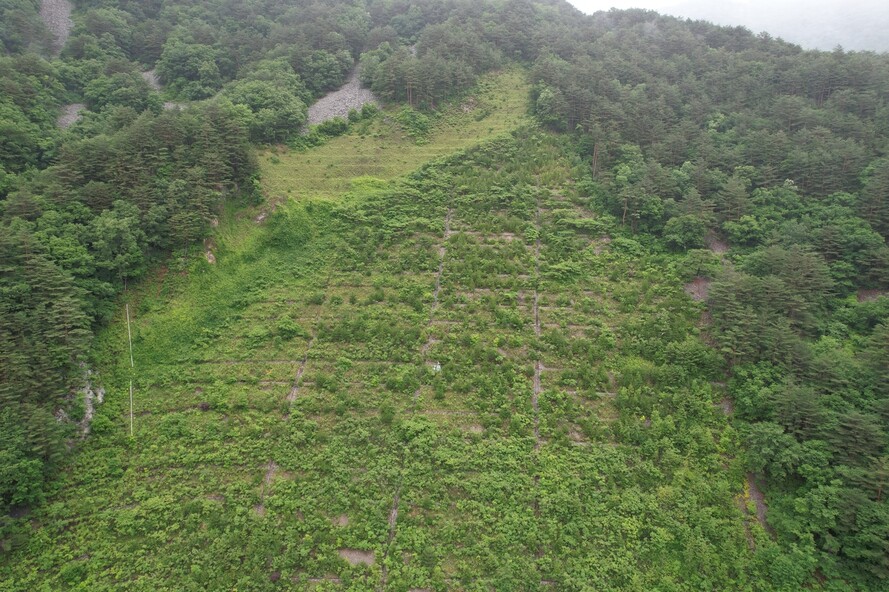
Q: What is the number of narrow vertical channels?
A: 3